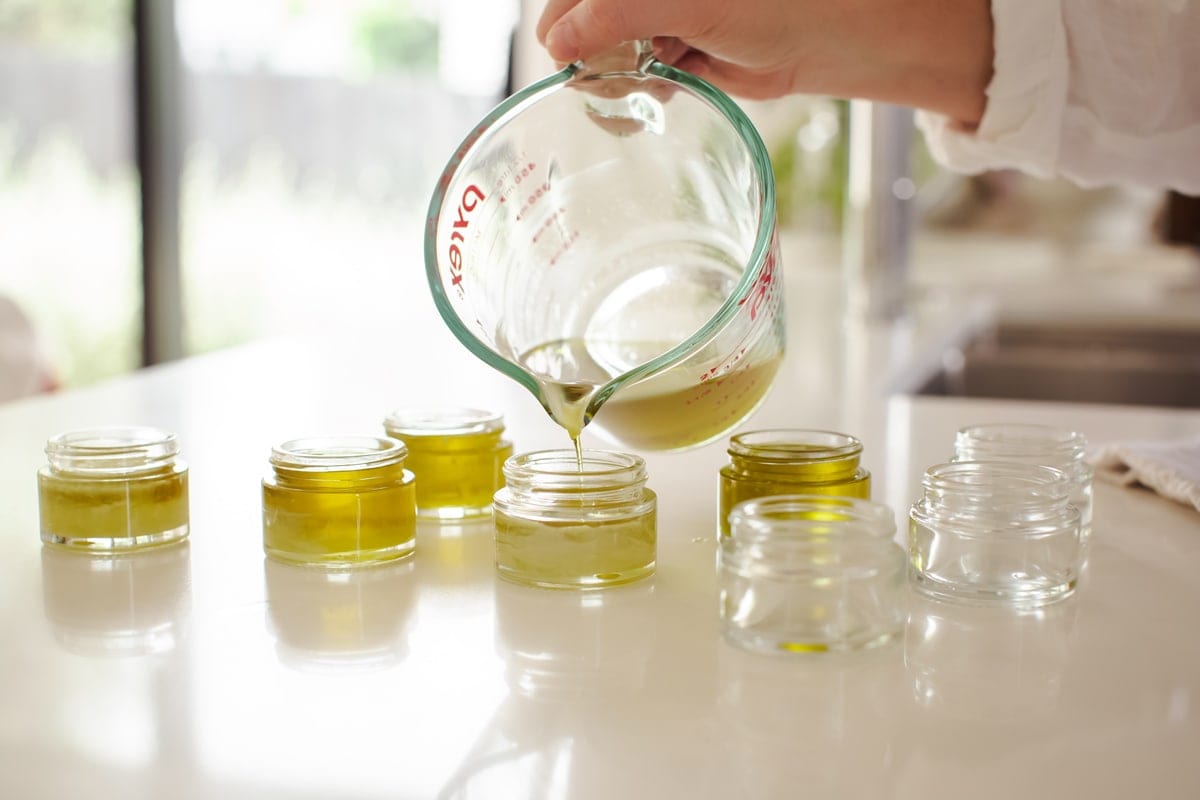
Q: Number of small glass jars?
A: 8